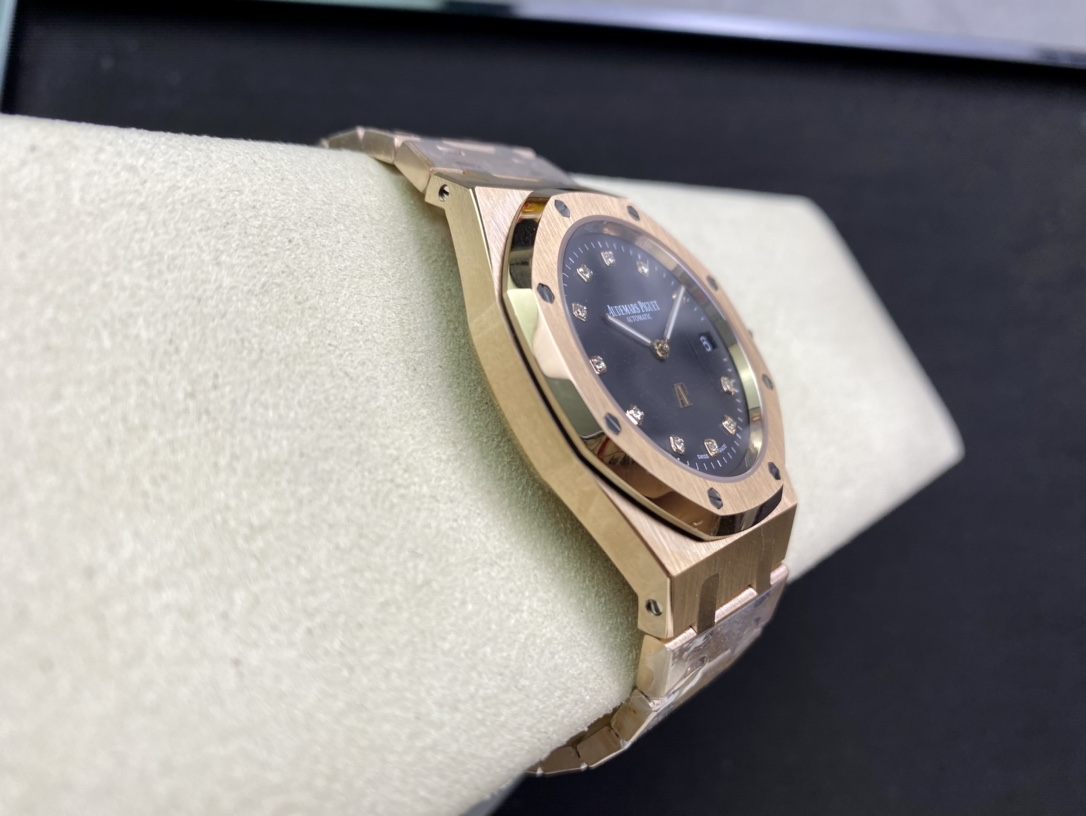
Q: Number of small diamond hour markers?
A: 11